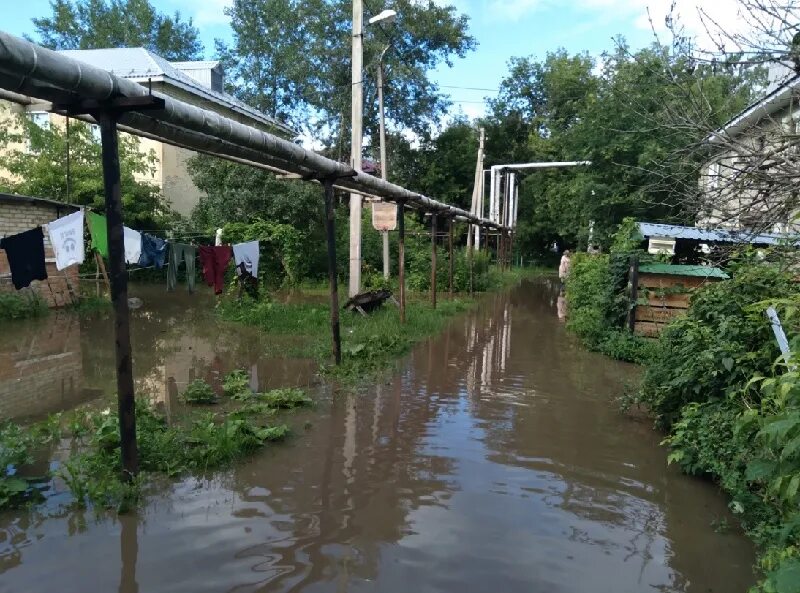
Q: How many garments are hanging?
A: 8